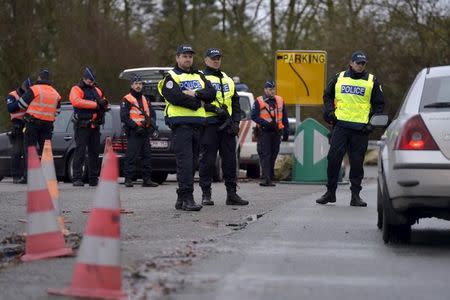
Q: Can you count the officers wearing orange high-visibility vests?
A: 5